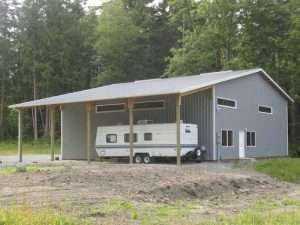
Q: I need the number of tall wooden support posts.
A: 5